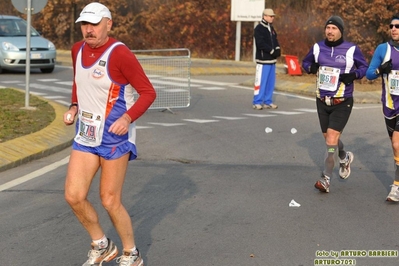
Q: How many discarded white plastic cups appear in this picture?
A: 3